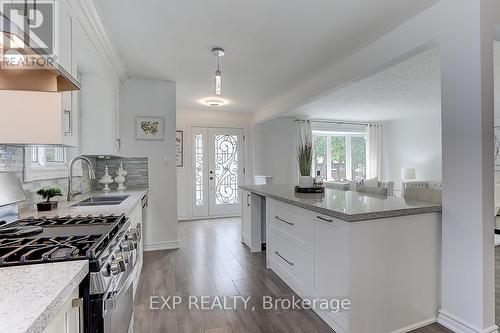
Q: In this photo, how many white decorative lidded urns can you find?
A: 2